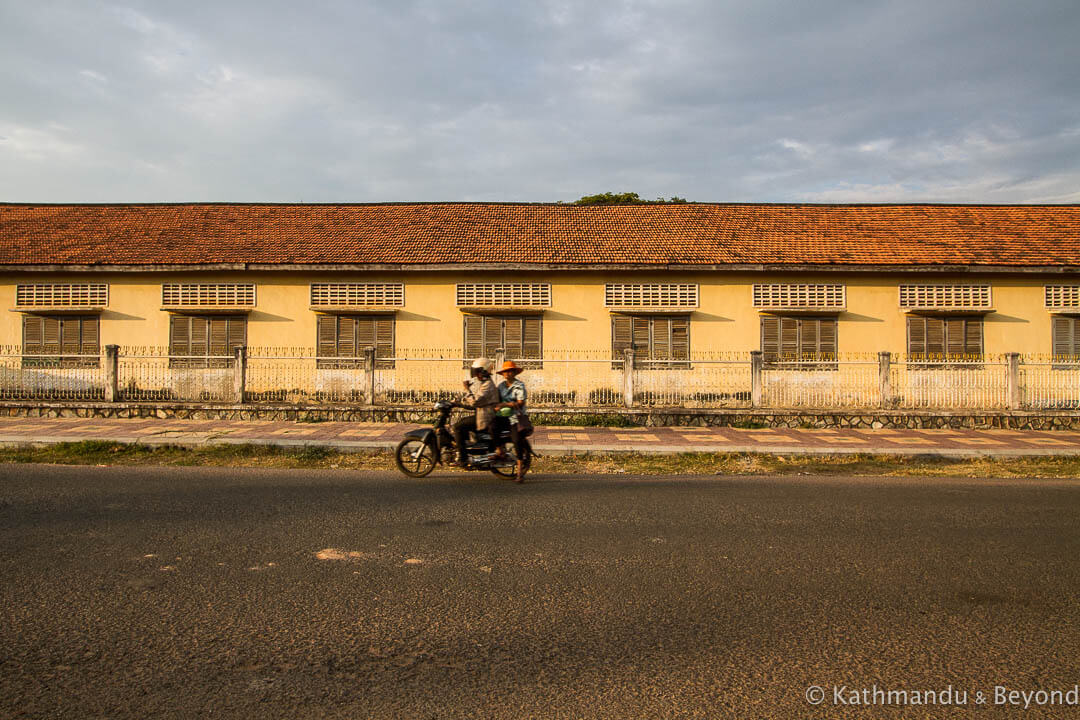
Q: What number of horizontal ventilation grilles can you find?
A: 8